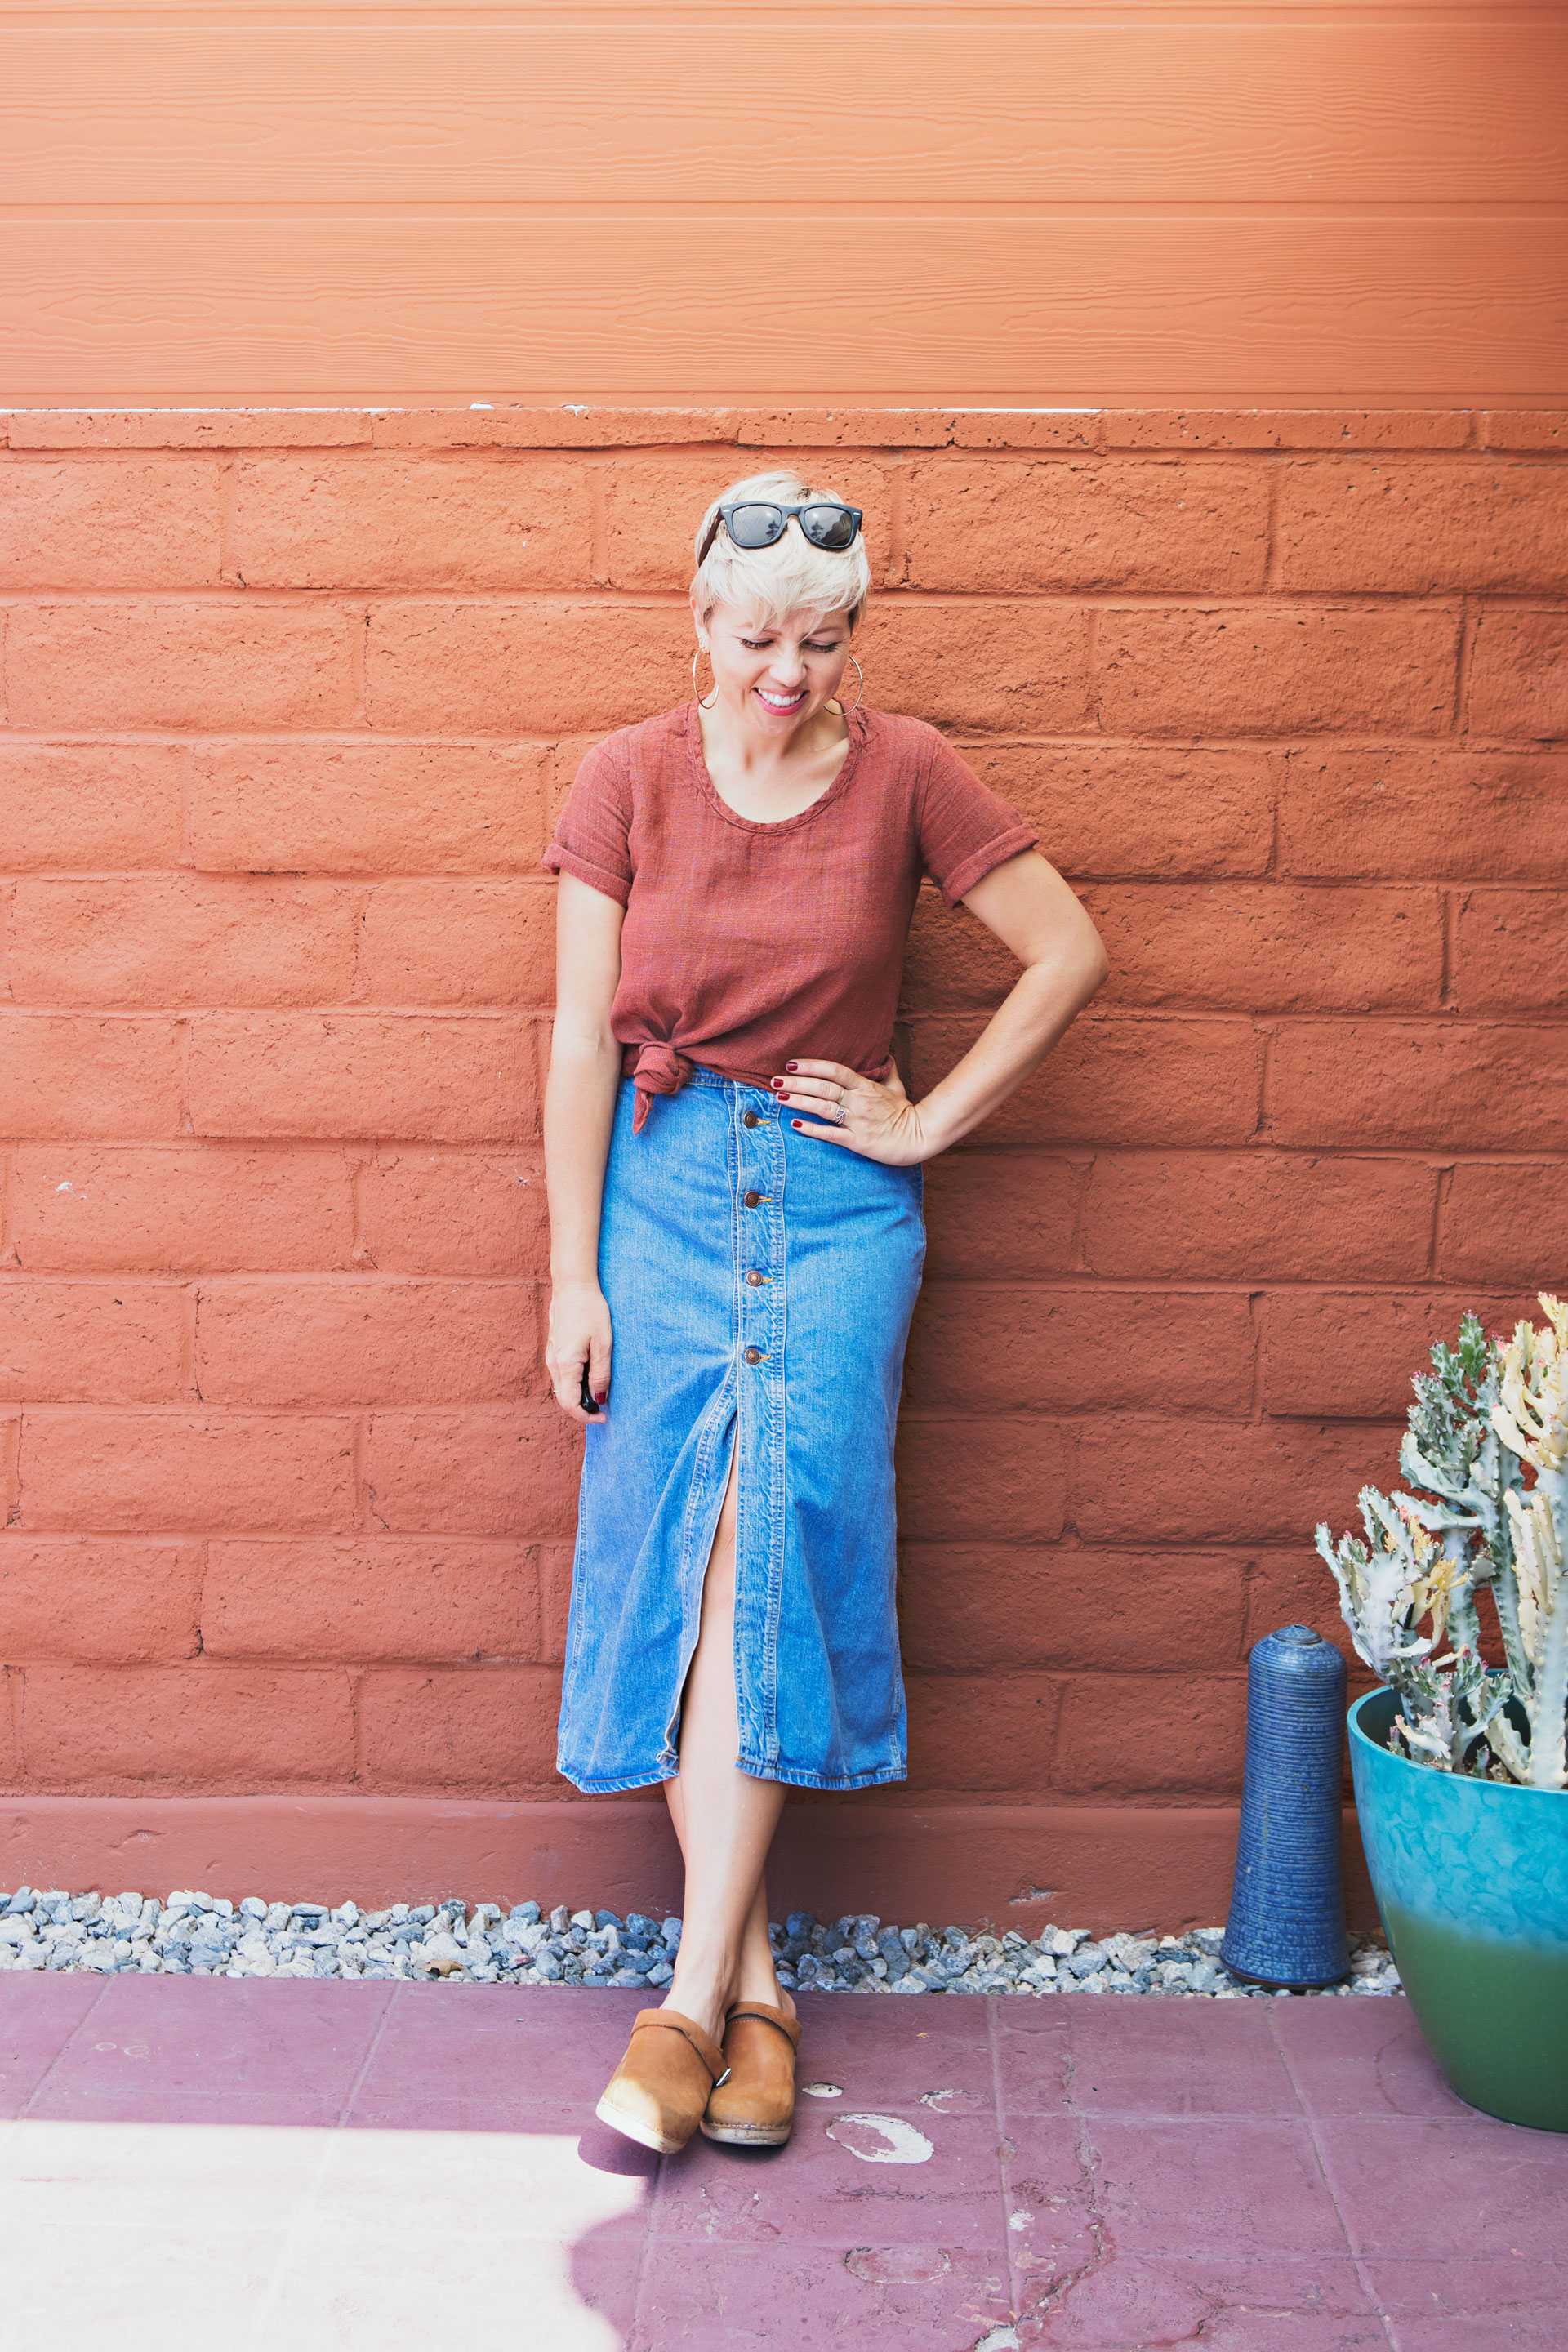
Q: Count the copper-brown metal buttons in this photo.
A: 4